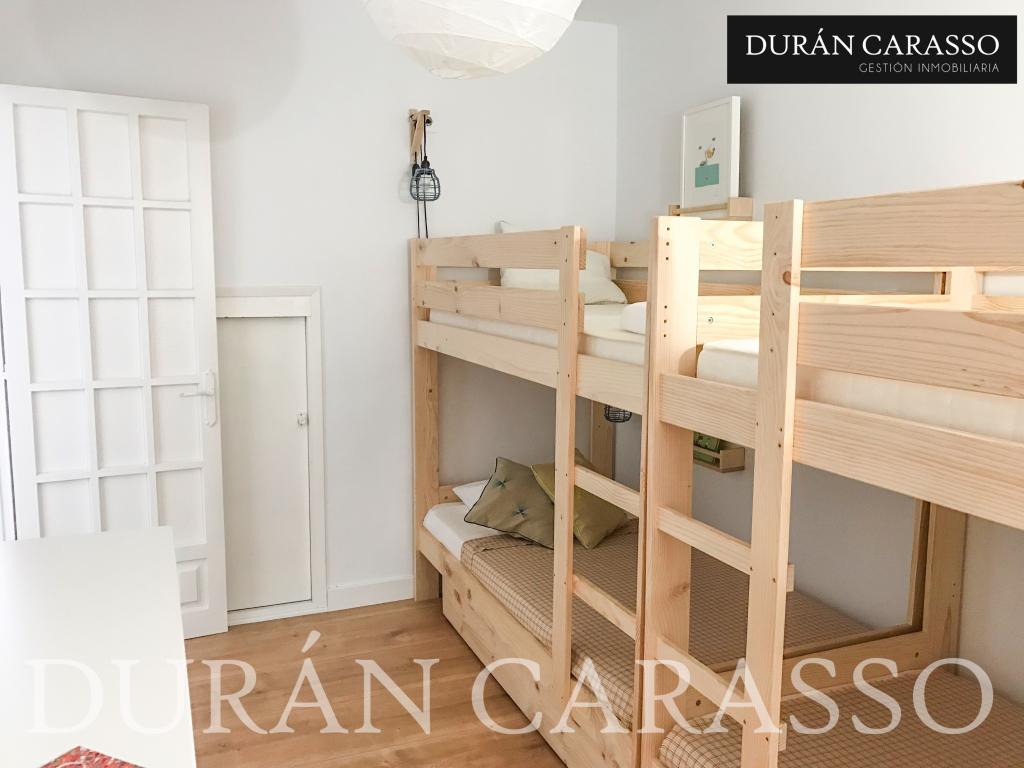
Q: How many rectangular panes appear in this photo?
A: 15